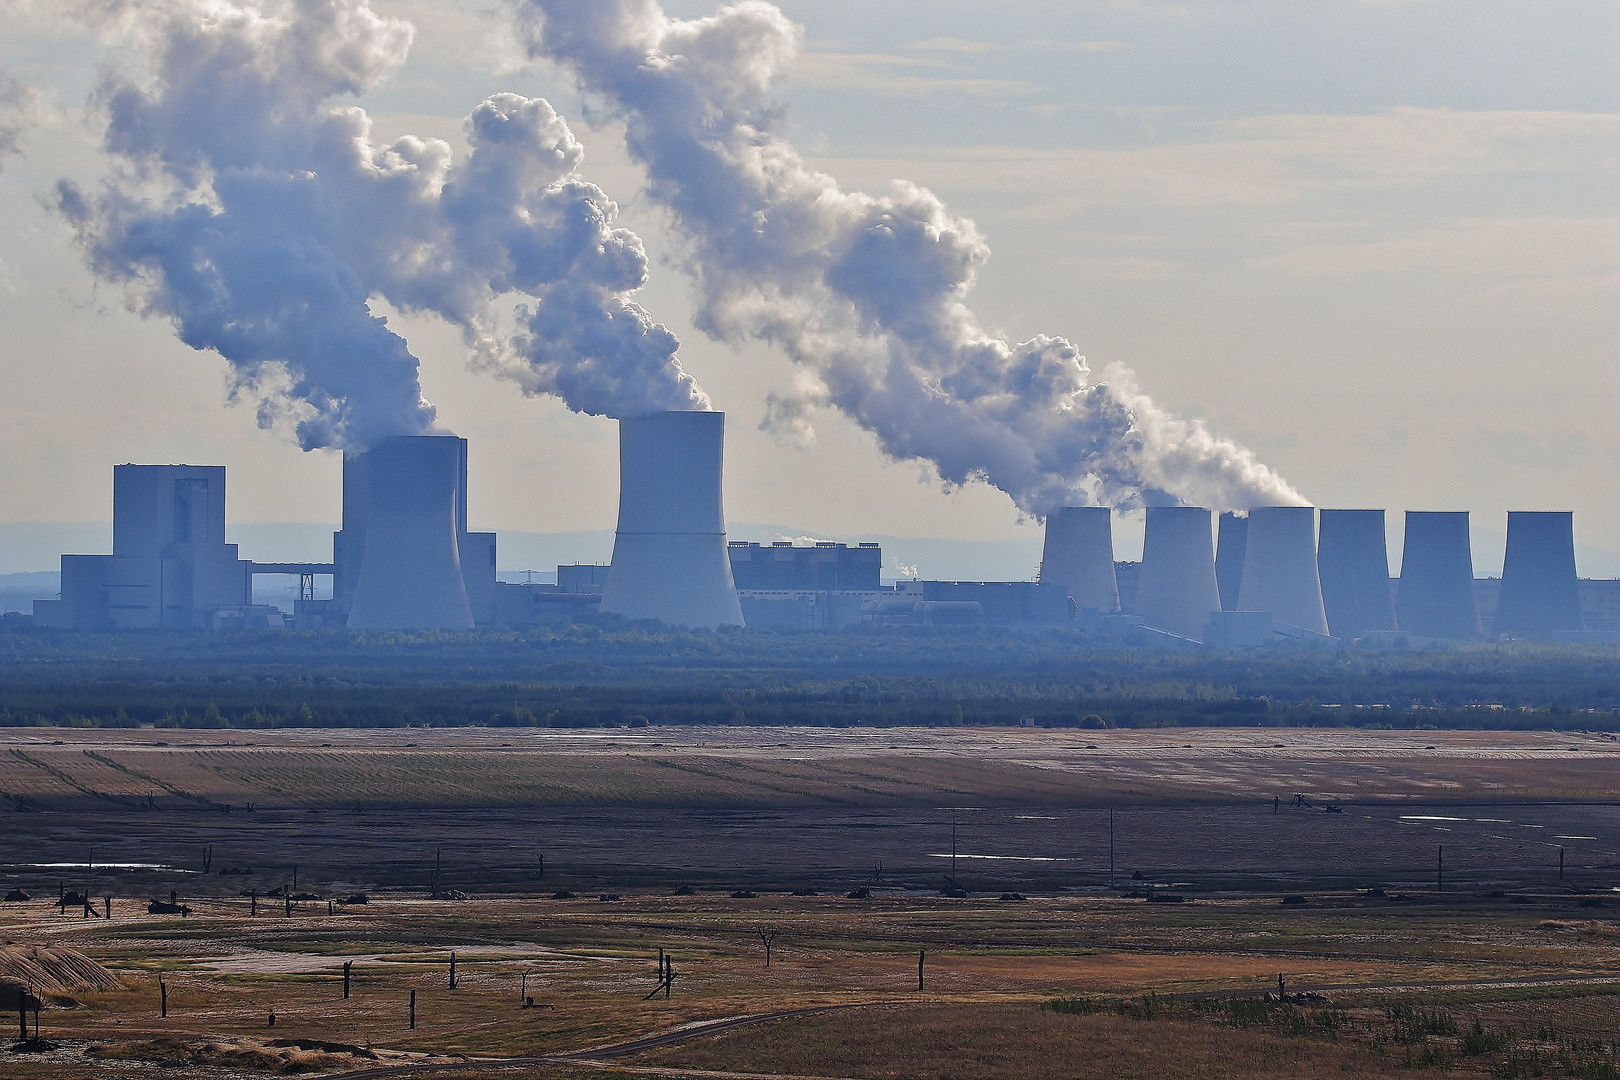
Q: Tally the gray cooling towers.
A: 9